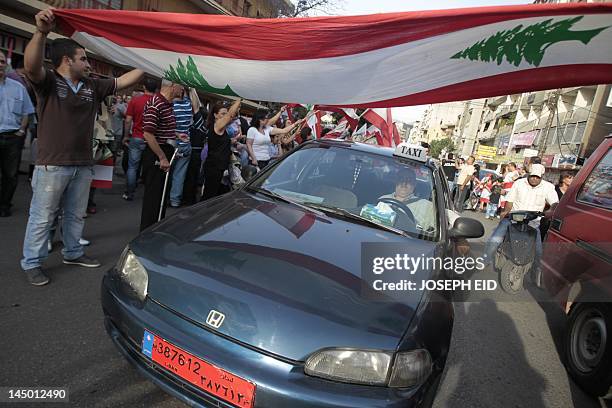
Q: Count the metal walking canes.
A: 1